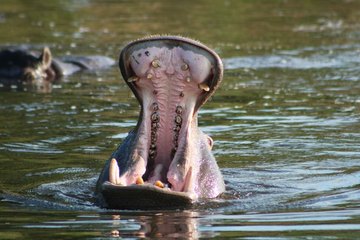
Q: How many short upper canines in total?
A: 2